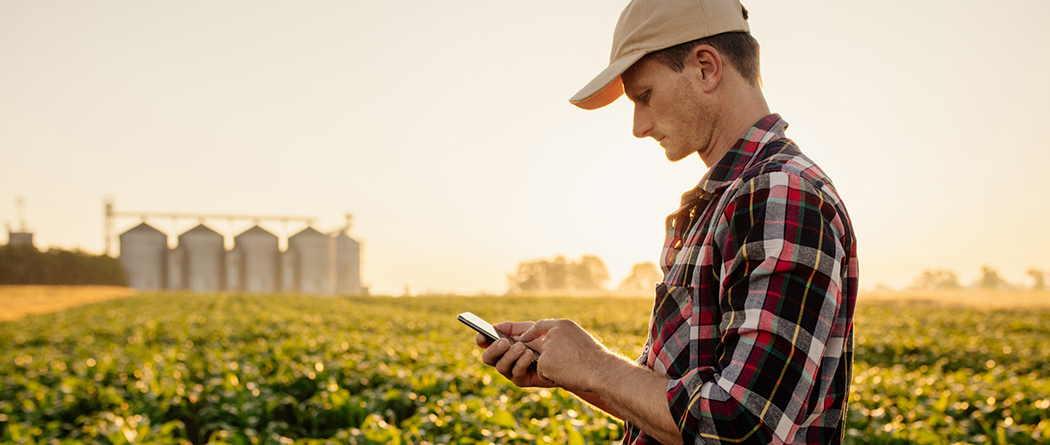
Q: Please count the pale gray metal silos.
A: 5